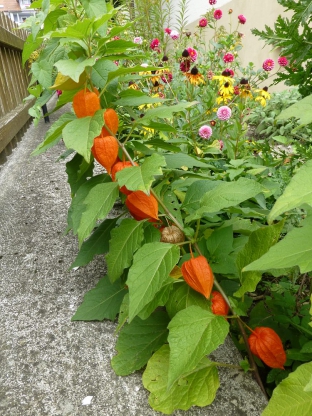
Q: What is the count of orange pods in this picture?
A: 8